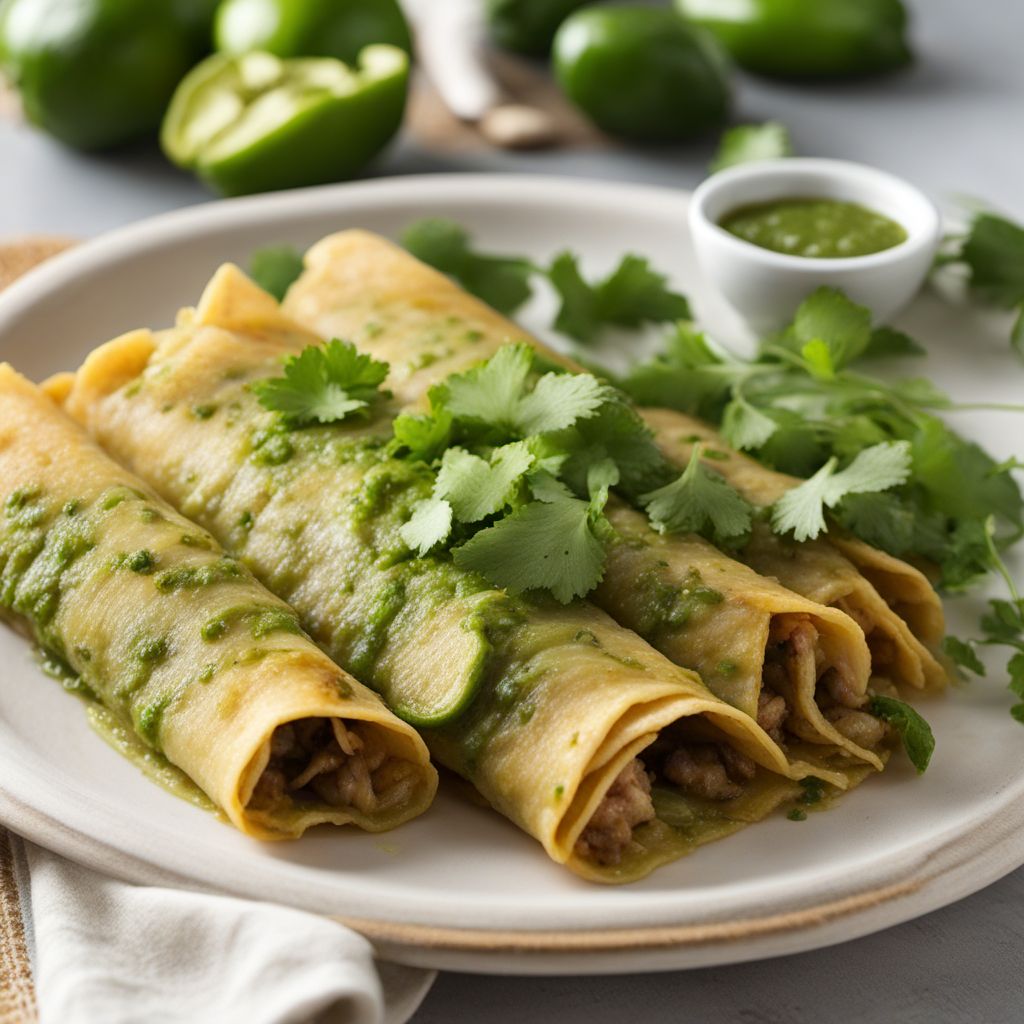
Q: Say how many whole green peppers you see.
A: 5